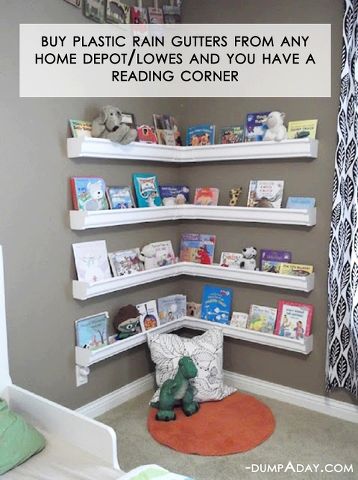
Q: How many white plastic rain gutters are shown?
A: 4